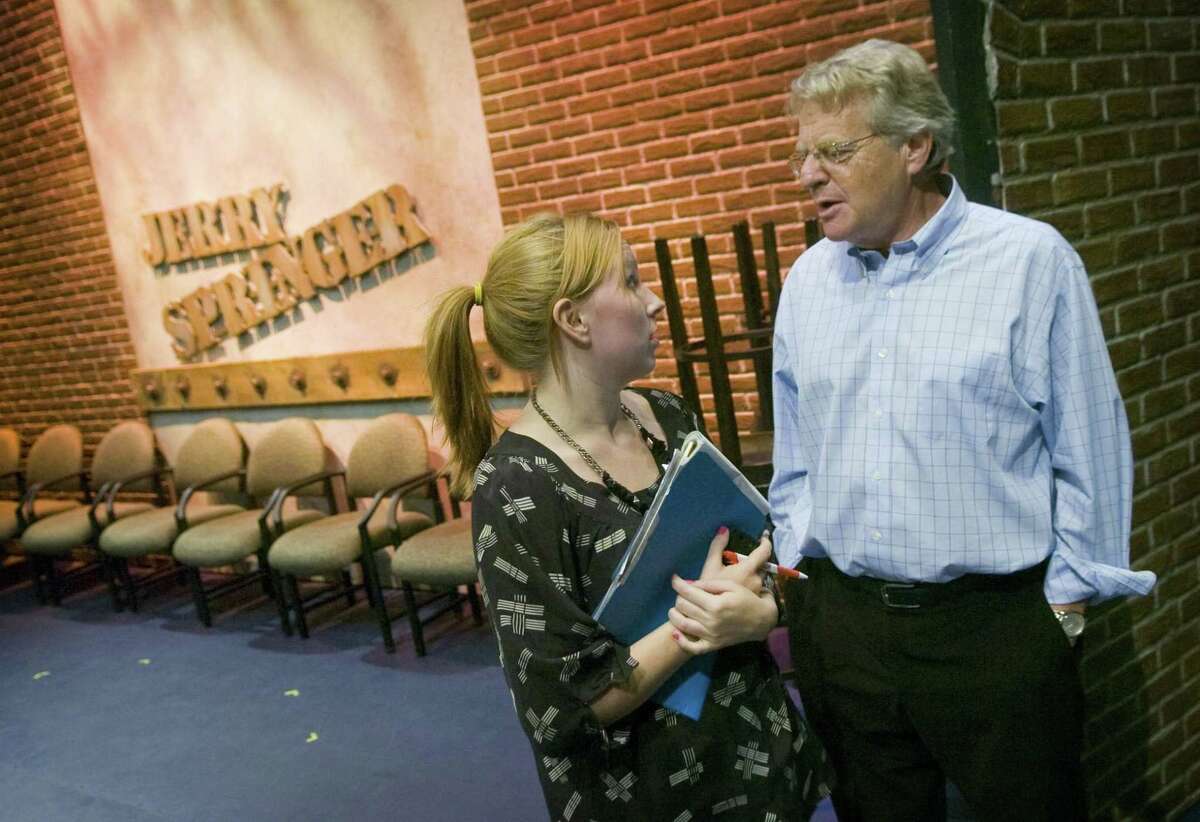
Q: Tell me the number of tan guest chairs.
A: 7